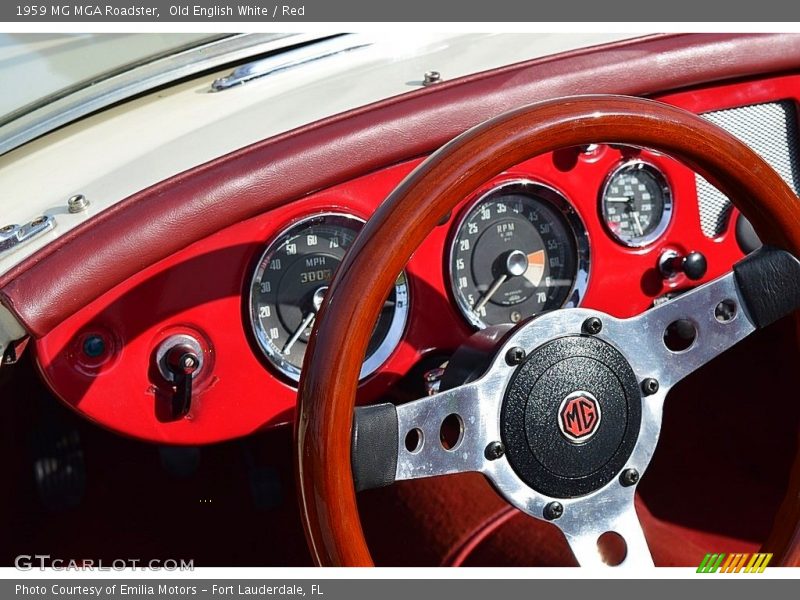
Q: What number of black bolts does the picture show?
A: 6